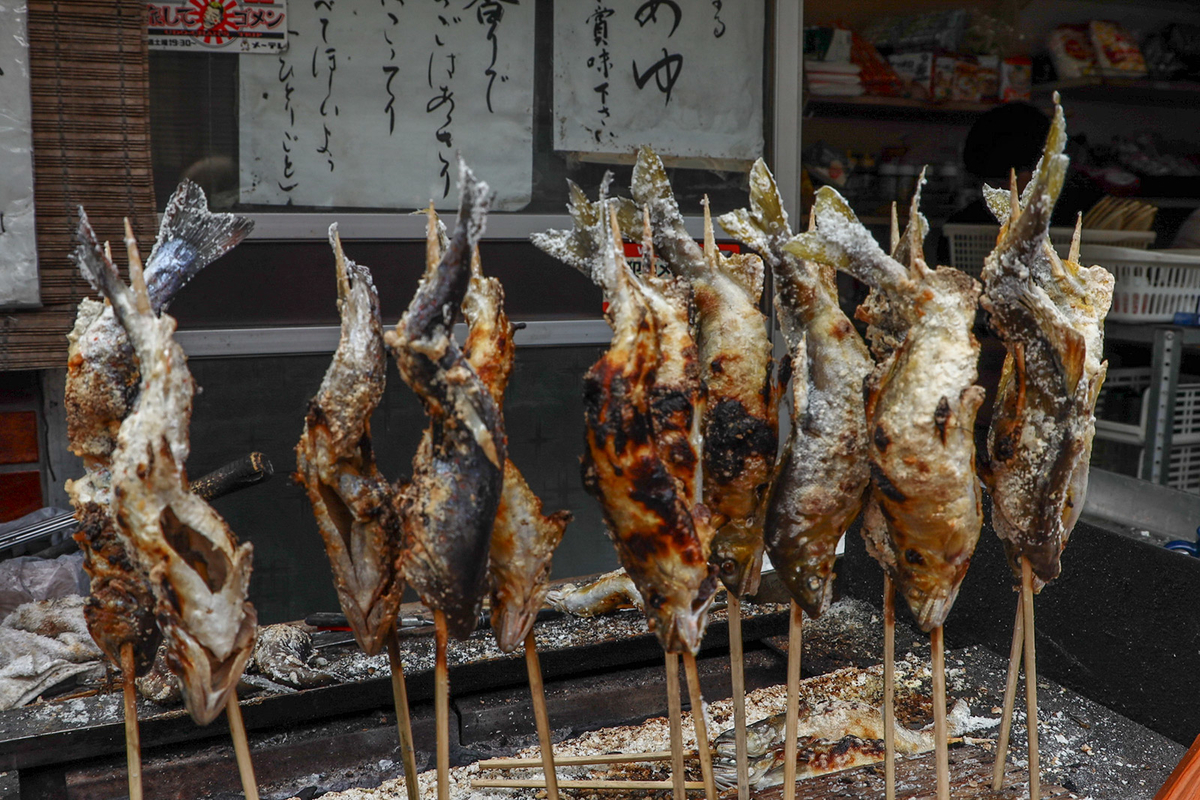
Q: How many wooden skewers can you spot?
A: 15